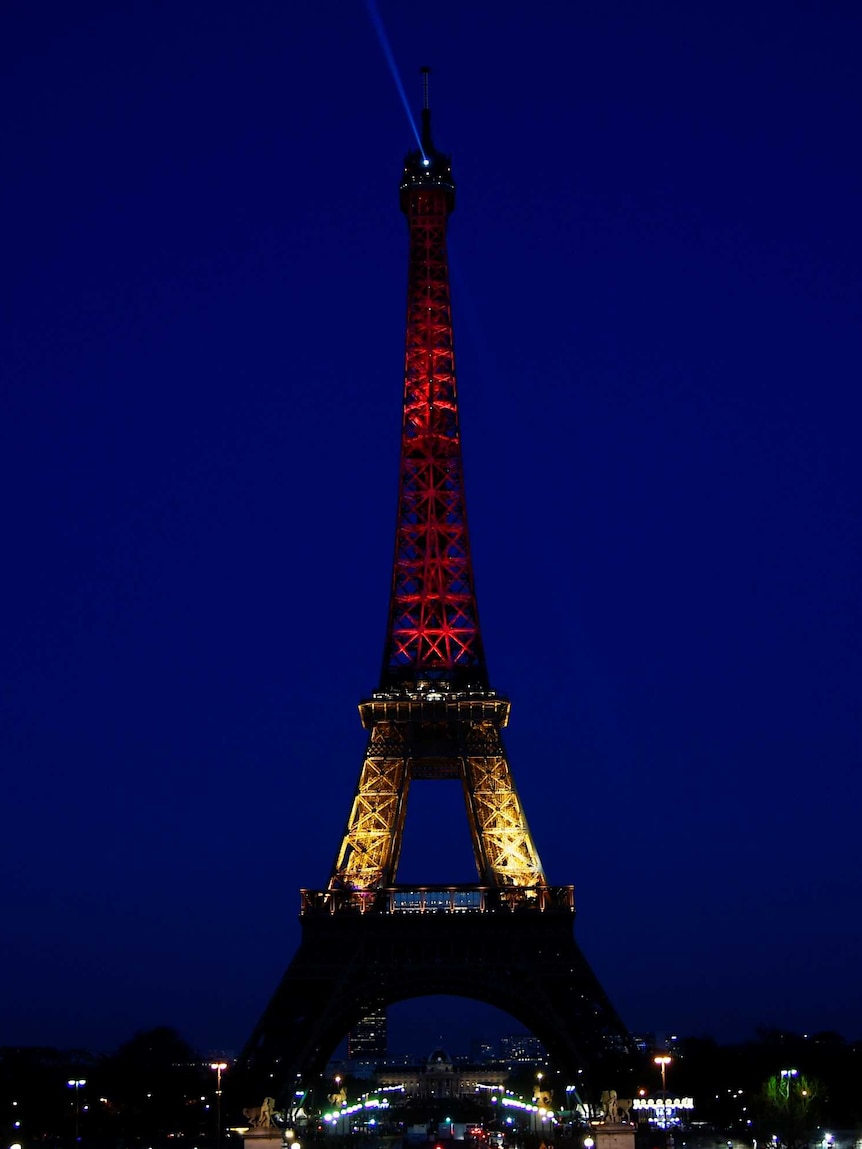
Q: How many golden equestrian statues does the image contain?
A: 4